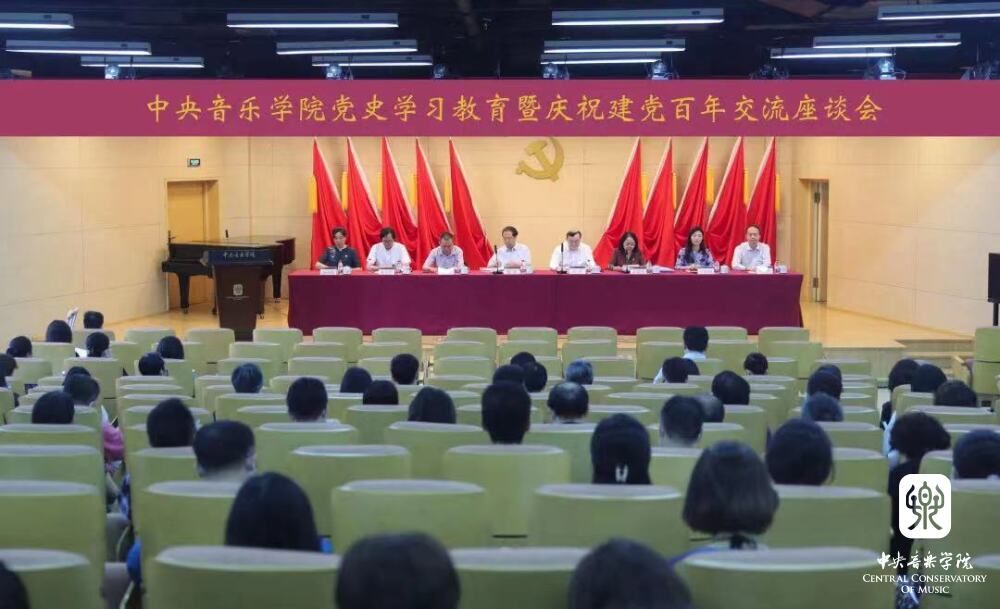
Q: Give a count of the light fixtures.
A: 12